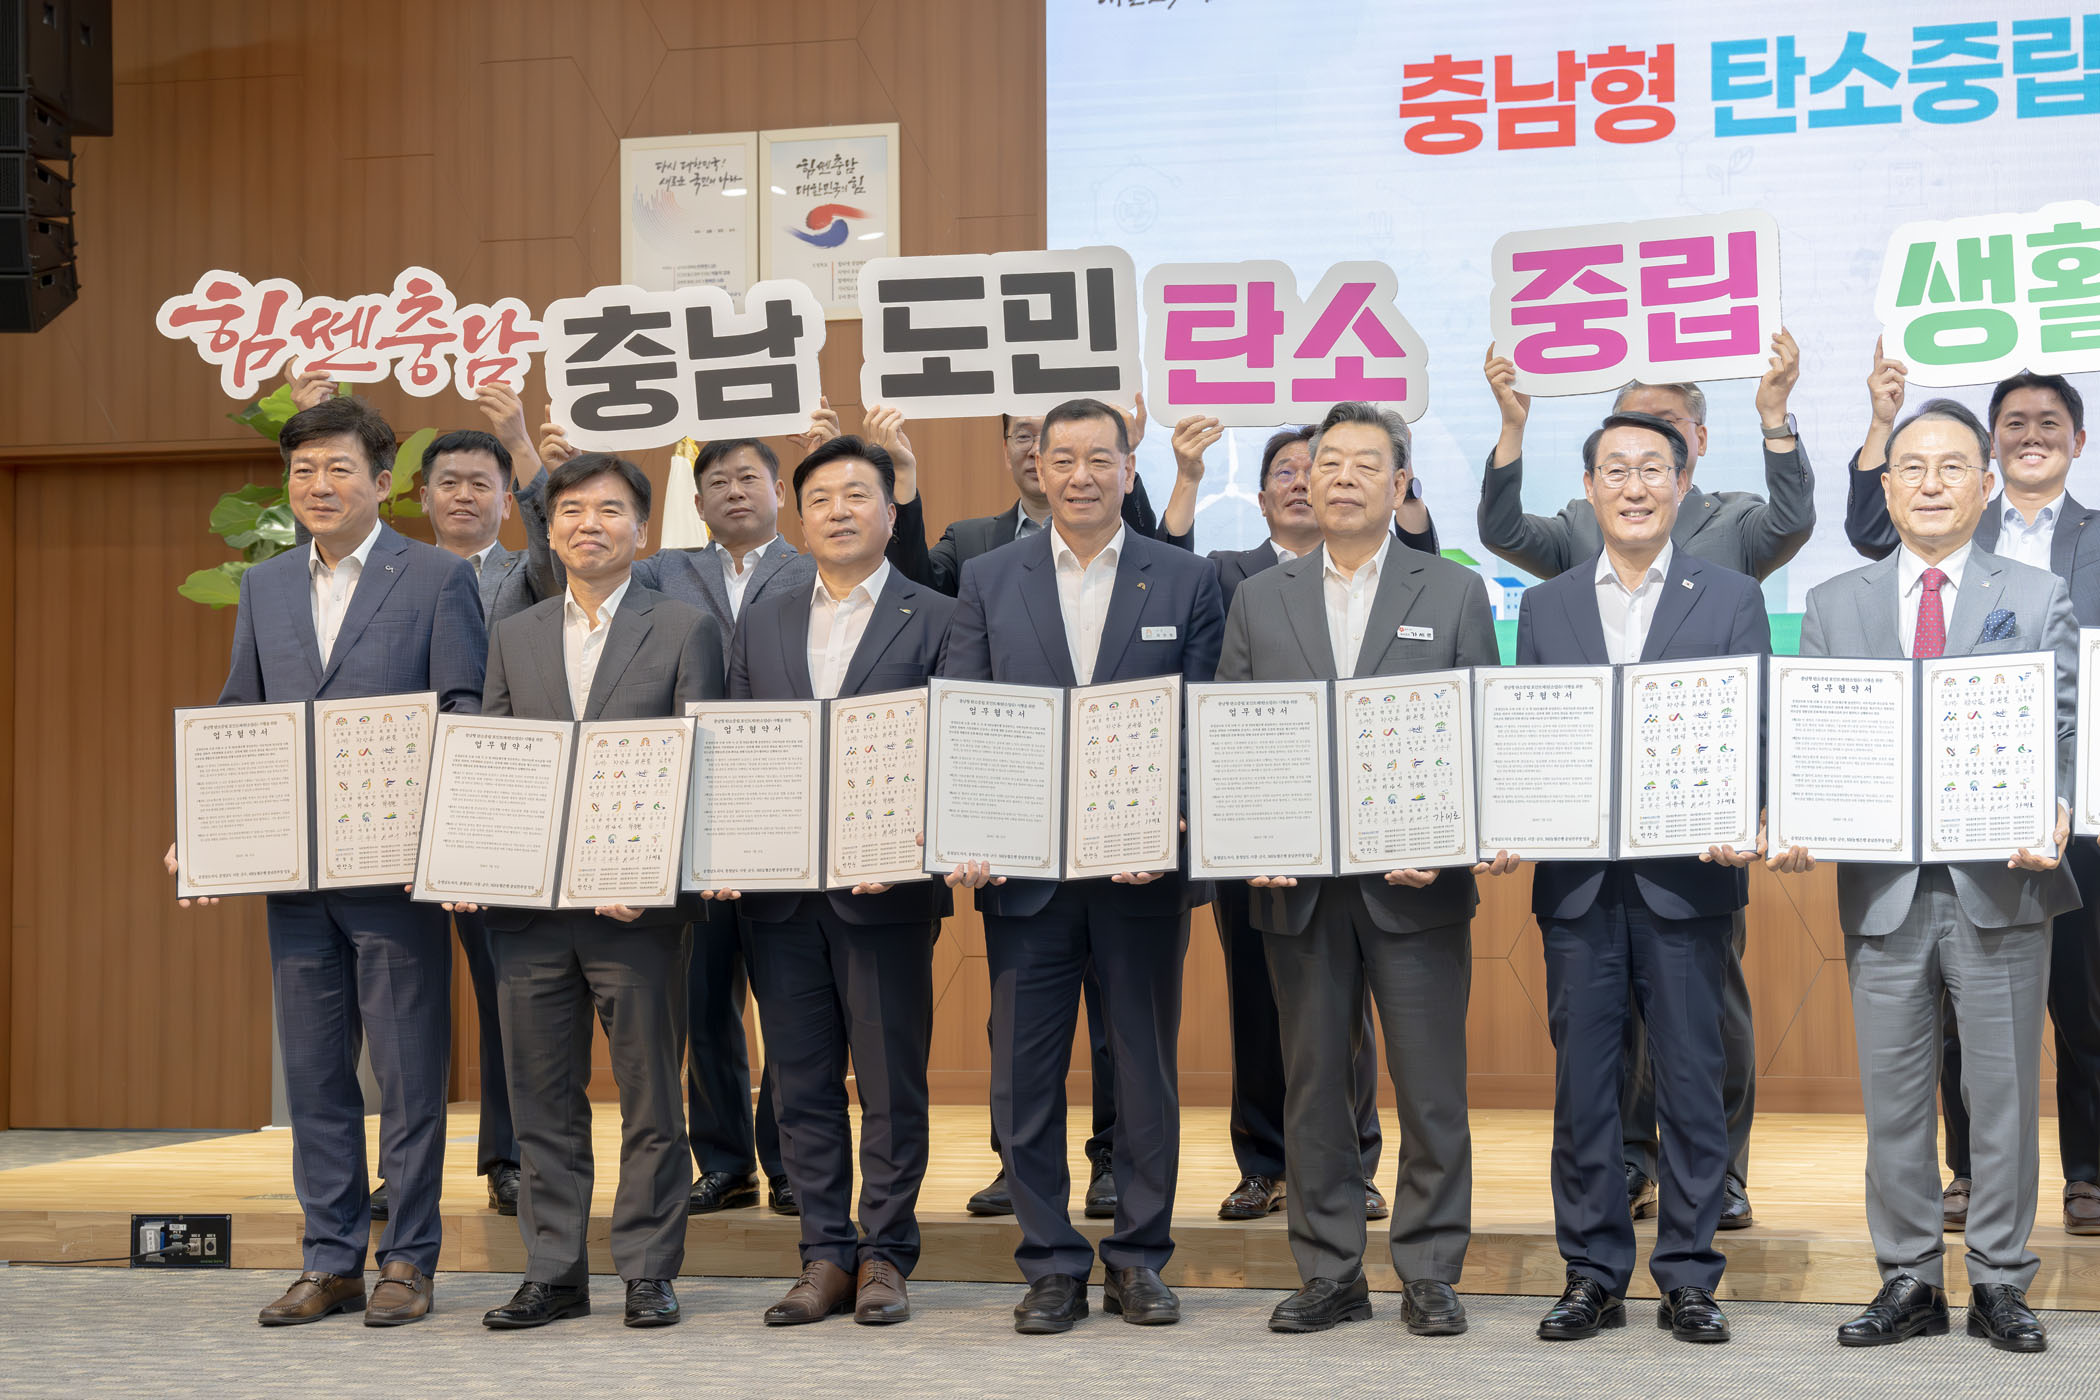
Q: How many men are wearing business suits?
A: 13